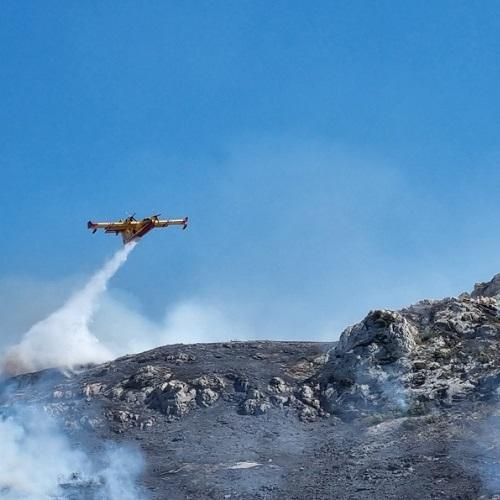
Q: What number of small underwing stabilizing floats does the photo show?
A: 2